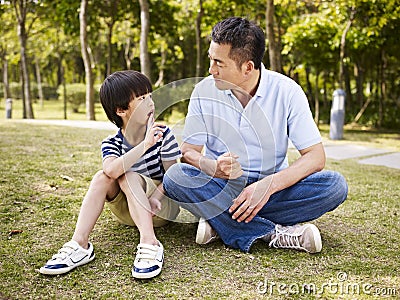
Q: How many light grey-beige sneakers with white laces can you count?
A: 2